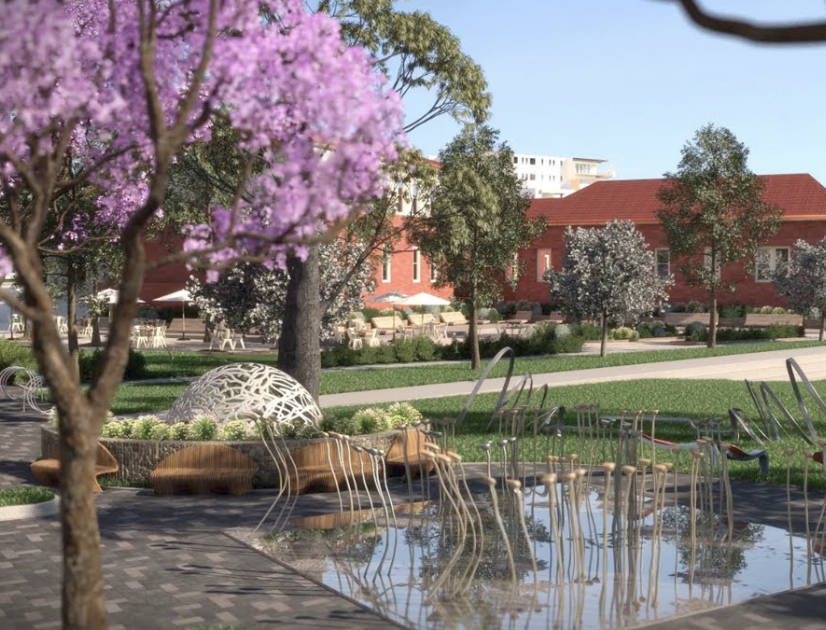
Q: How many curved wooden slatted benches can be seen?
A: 4